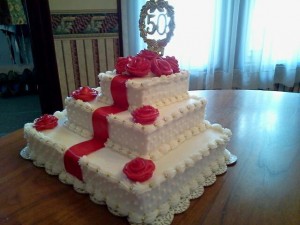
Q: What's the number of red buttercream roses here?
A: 9